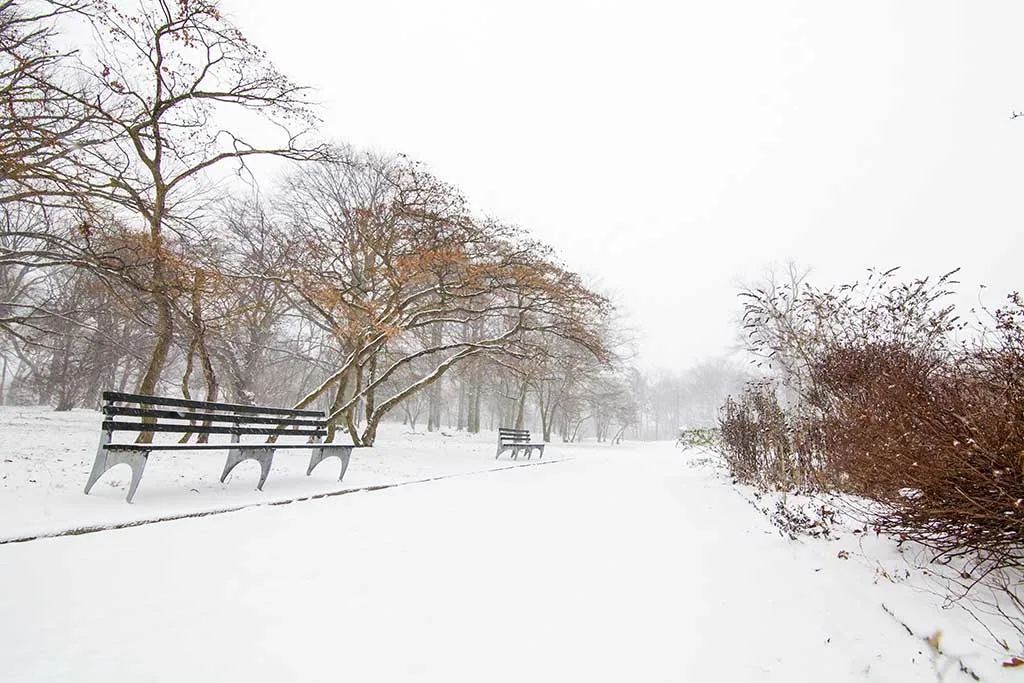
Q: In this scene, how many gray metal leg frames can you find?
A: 6